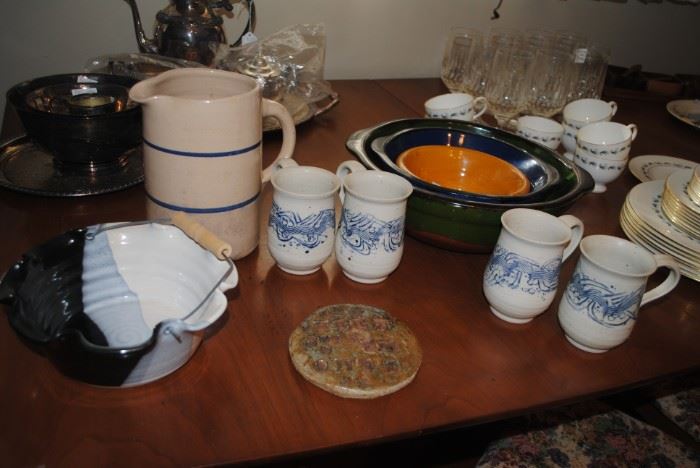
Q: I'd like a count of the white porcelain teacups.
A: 6